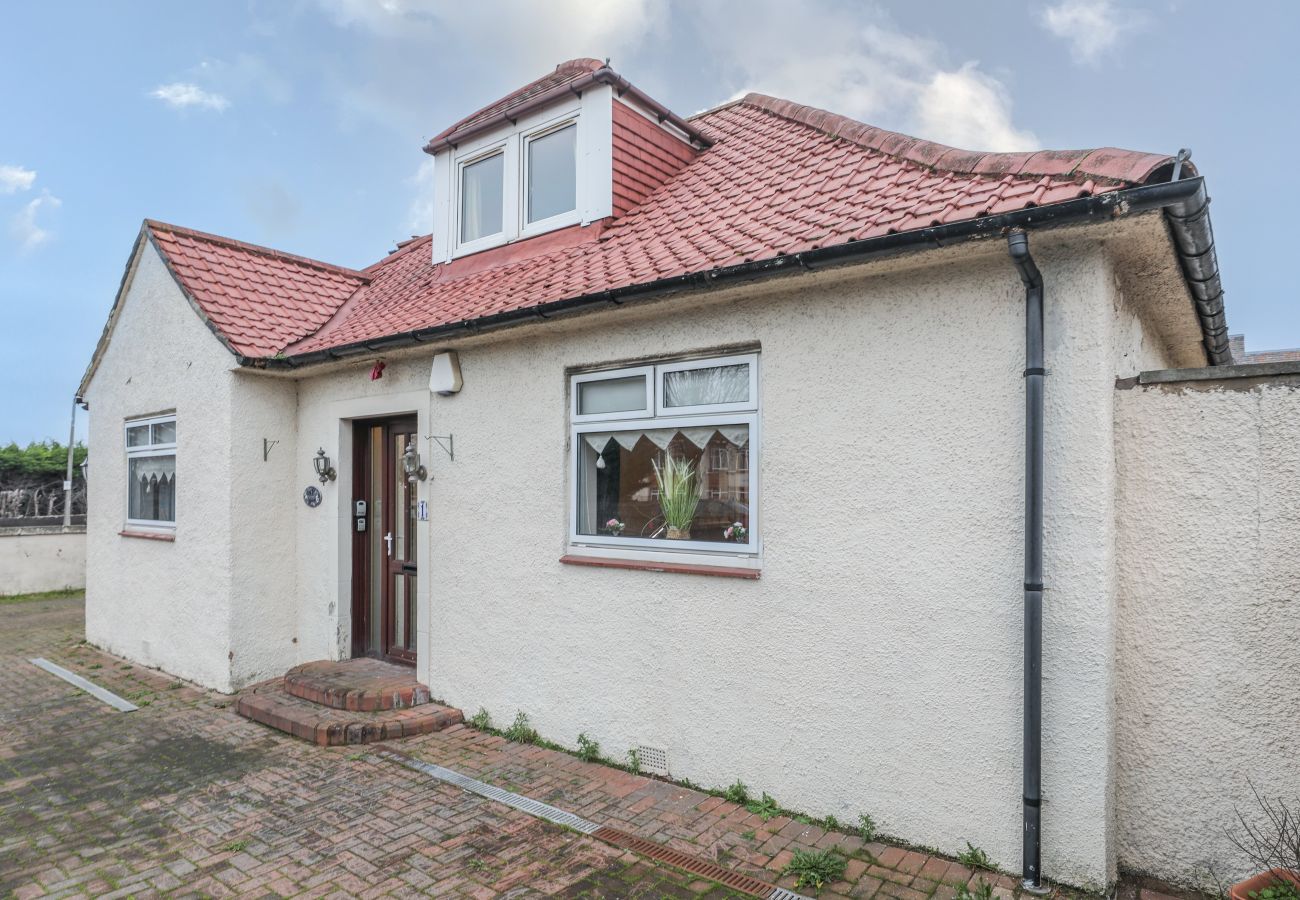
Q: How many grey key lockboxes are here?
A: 2